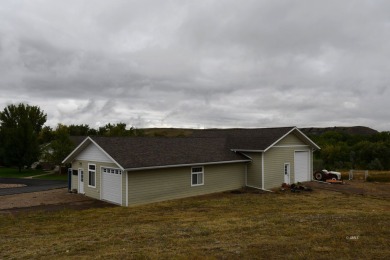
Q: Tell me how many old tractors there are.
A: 1